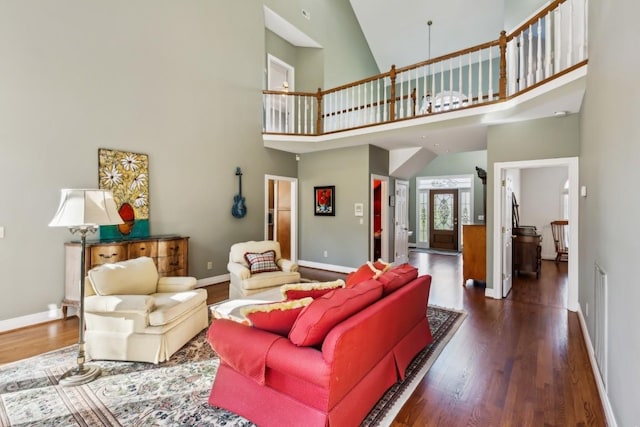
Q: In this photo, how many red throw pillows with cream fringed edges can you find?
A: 4